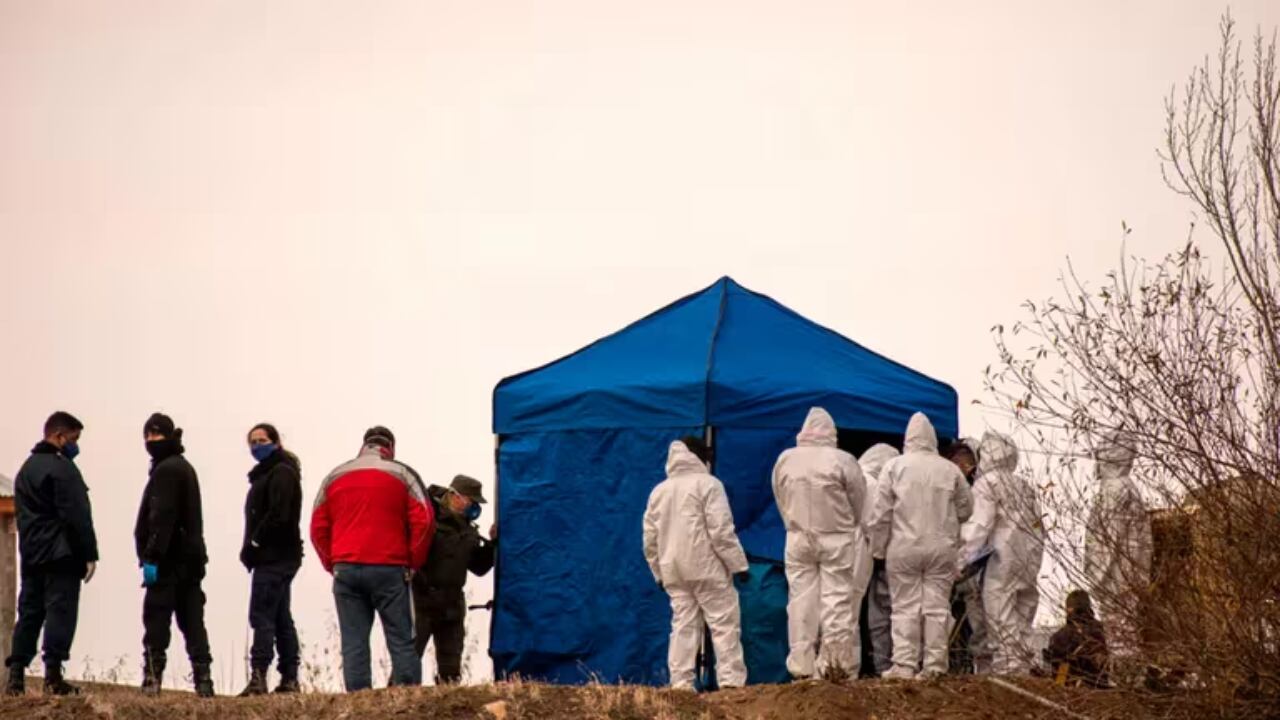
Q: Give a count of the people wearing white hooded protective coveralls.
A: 6